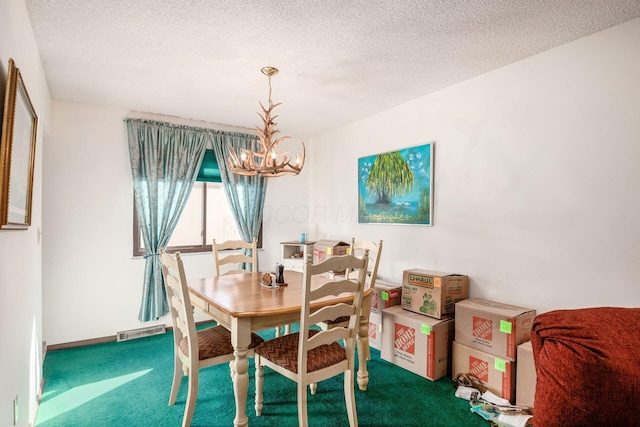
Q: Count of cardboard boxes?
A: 8